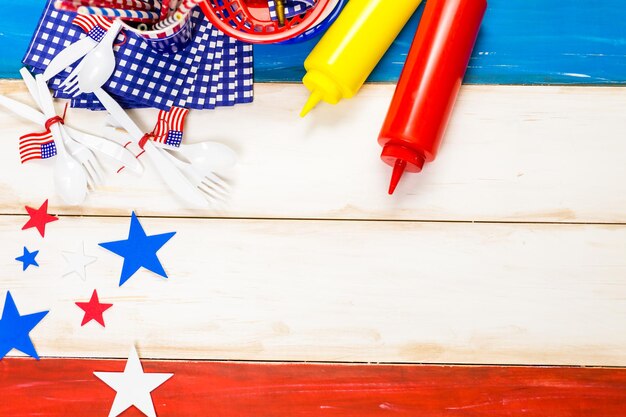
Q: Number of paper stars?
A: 7